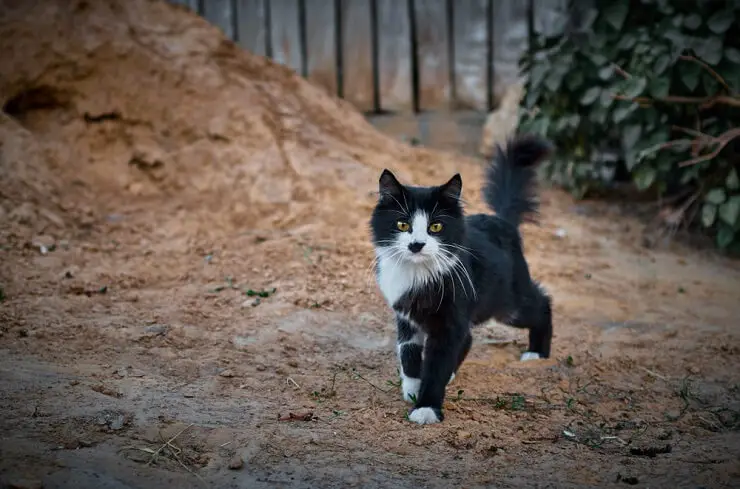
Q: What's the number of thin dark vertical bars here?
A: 10